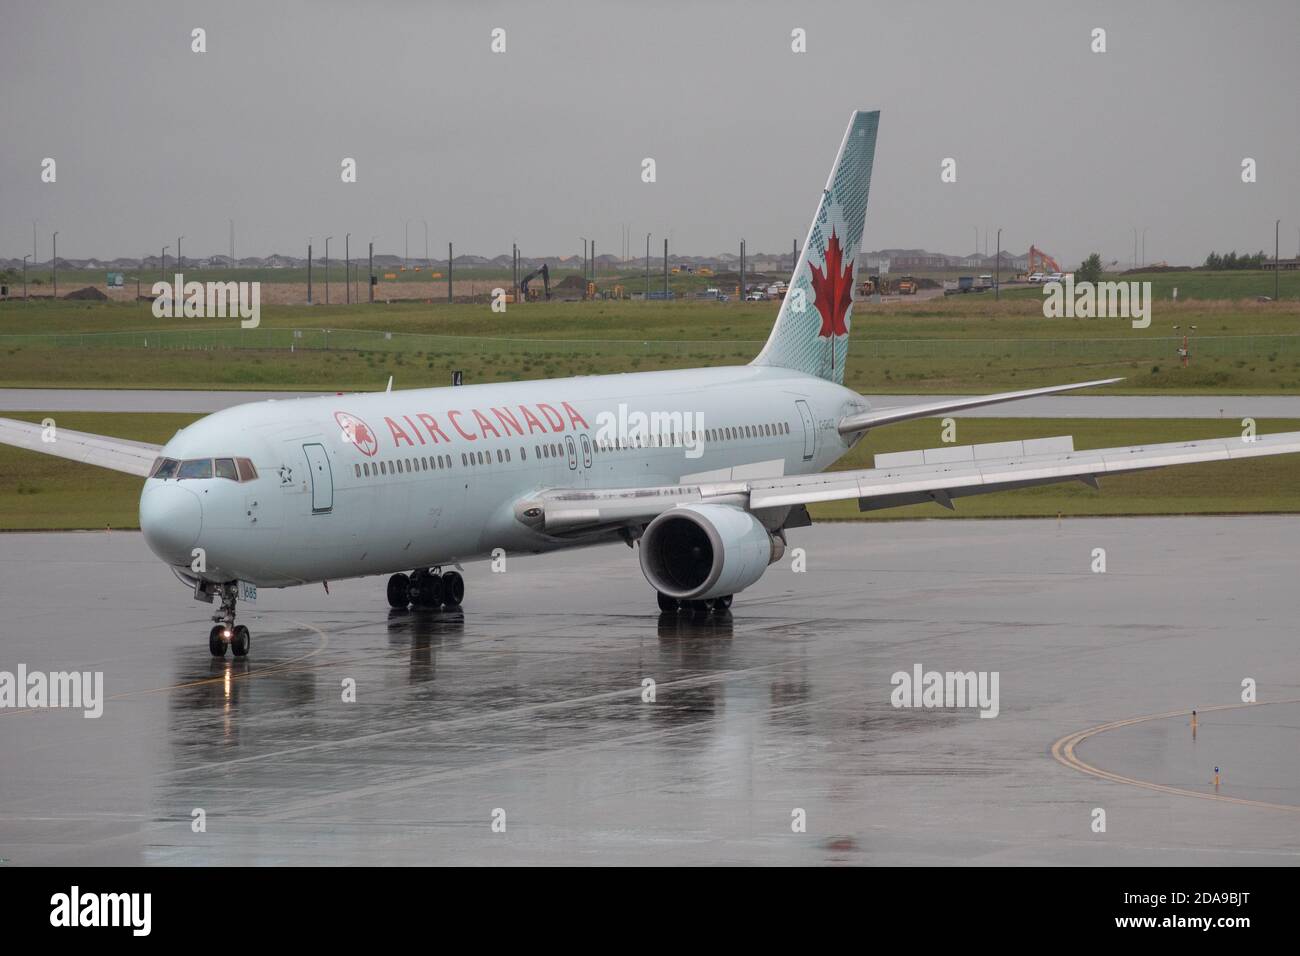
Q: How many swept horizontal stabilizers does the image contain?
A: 1